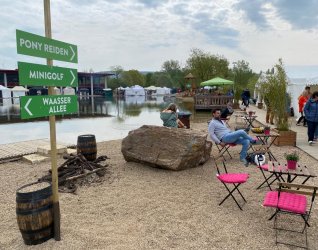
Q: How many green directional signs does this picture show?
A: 3